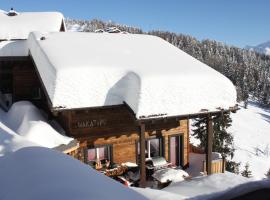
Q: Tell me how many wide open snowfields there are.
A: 1